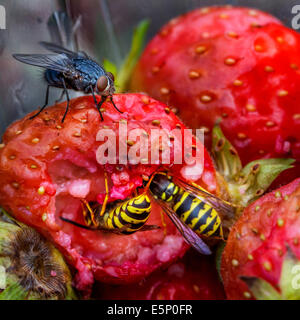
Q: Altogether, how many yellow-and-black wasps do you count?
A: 2